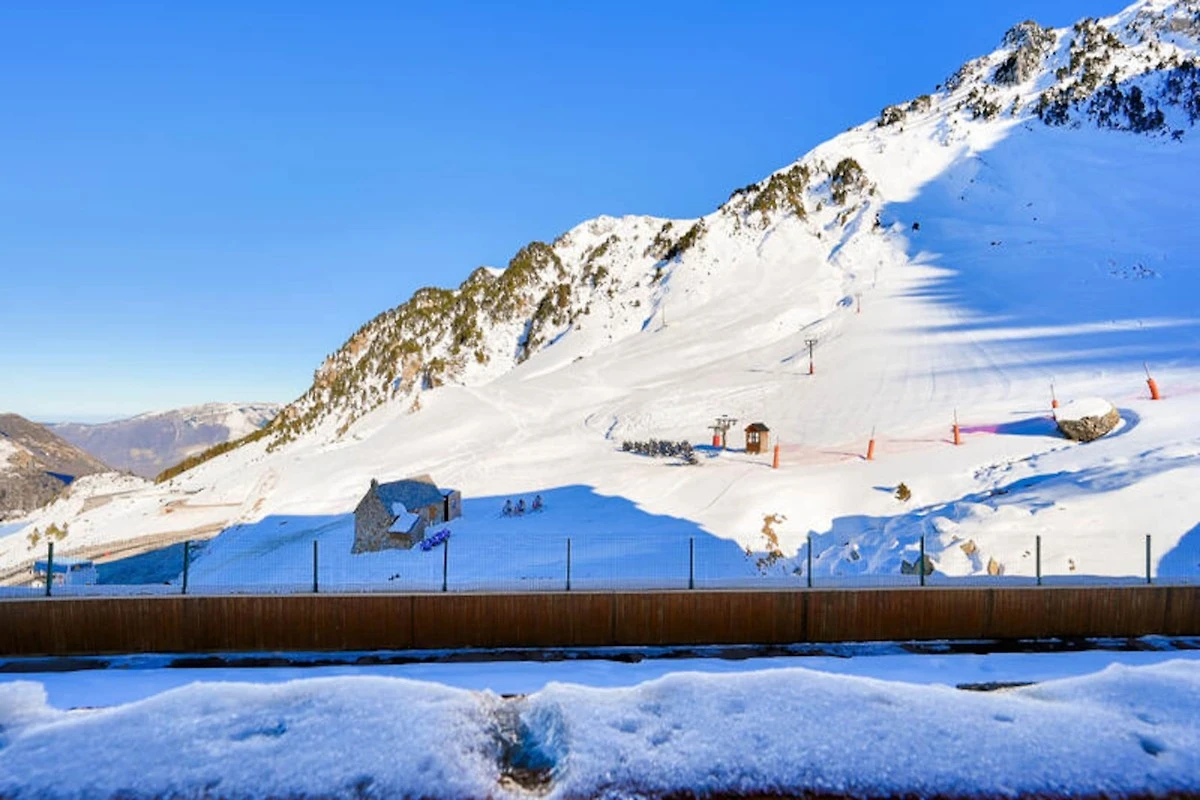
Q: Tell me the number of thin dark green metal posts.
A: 10